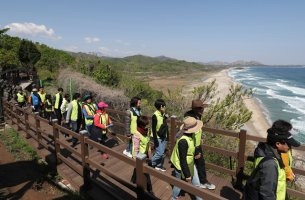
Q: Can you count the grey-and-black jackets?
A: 1